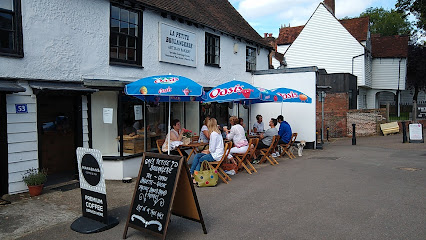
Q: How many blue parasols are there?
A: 4